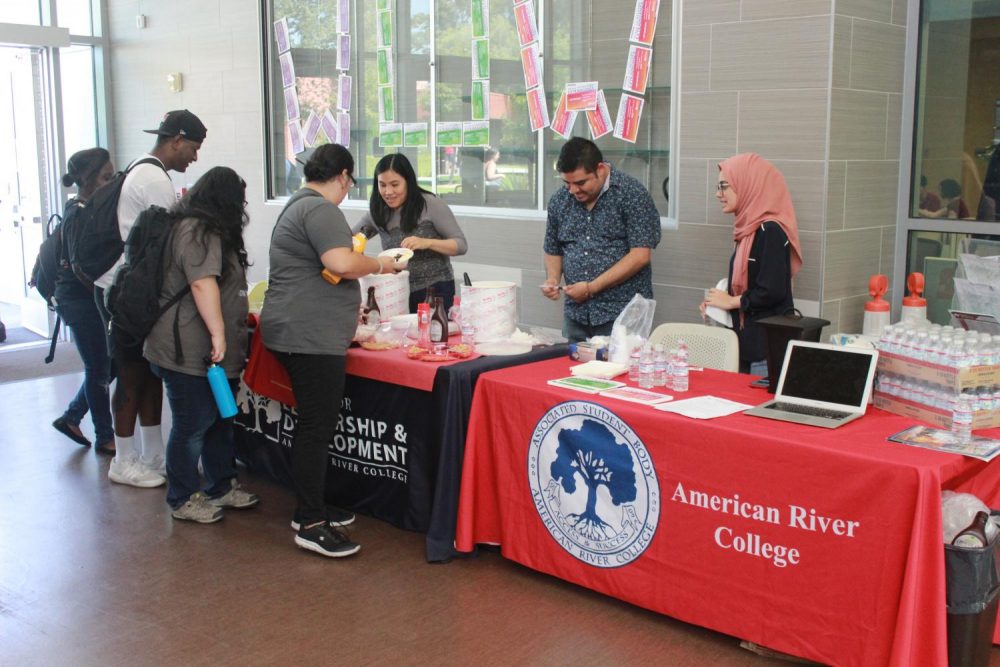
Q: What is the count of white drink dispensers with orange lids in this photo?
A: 2